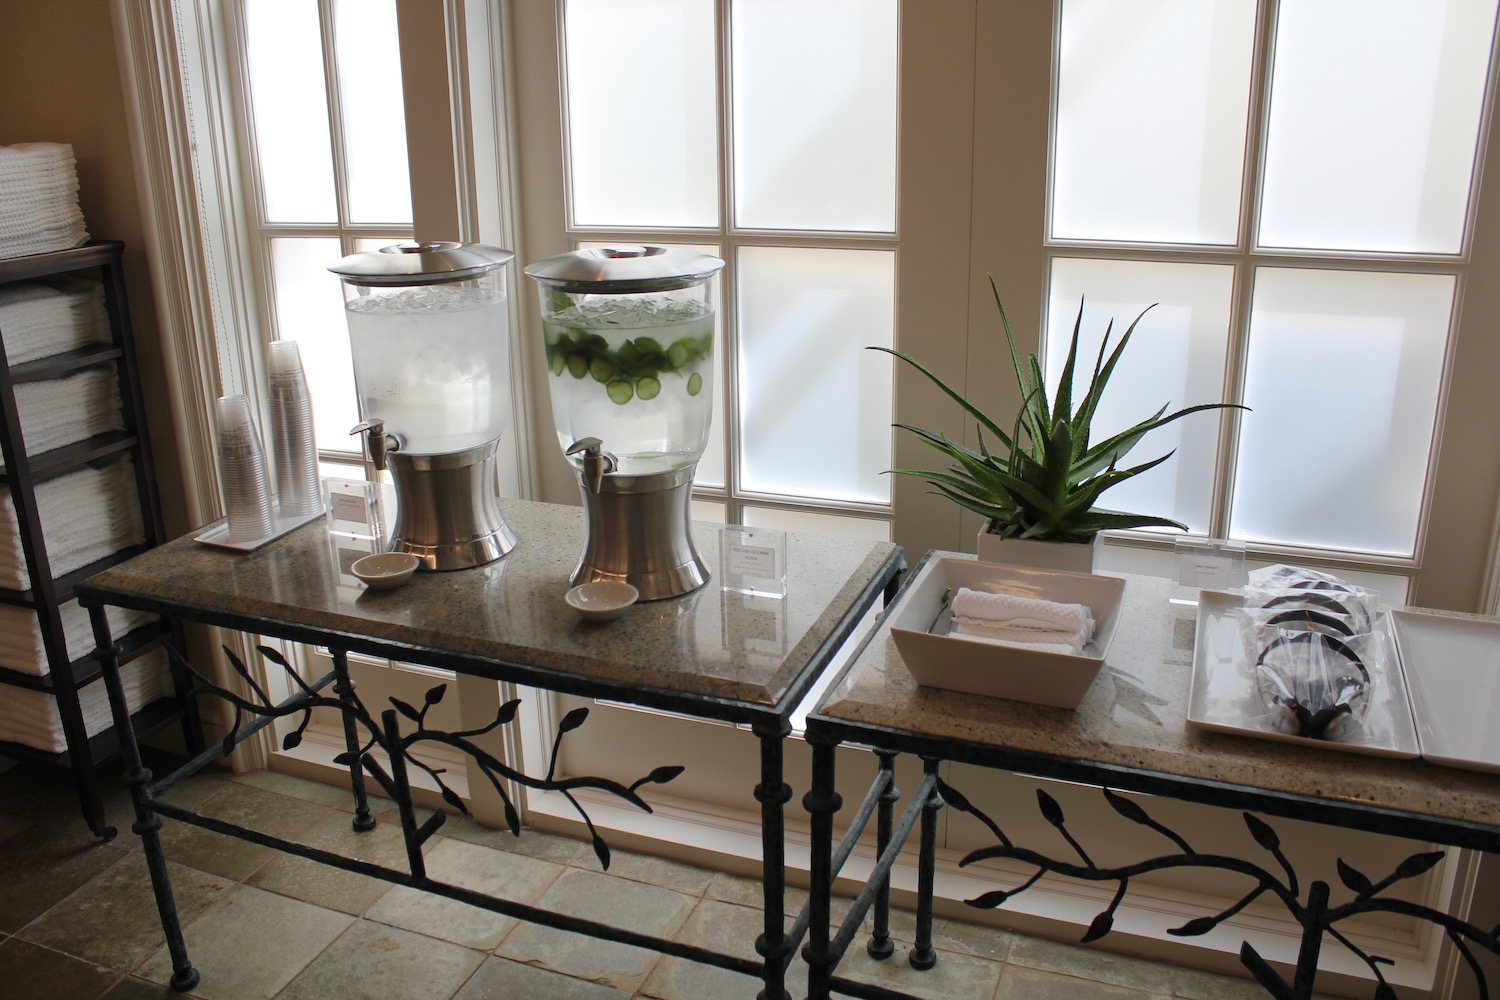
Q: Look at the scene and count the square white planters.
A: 1